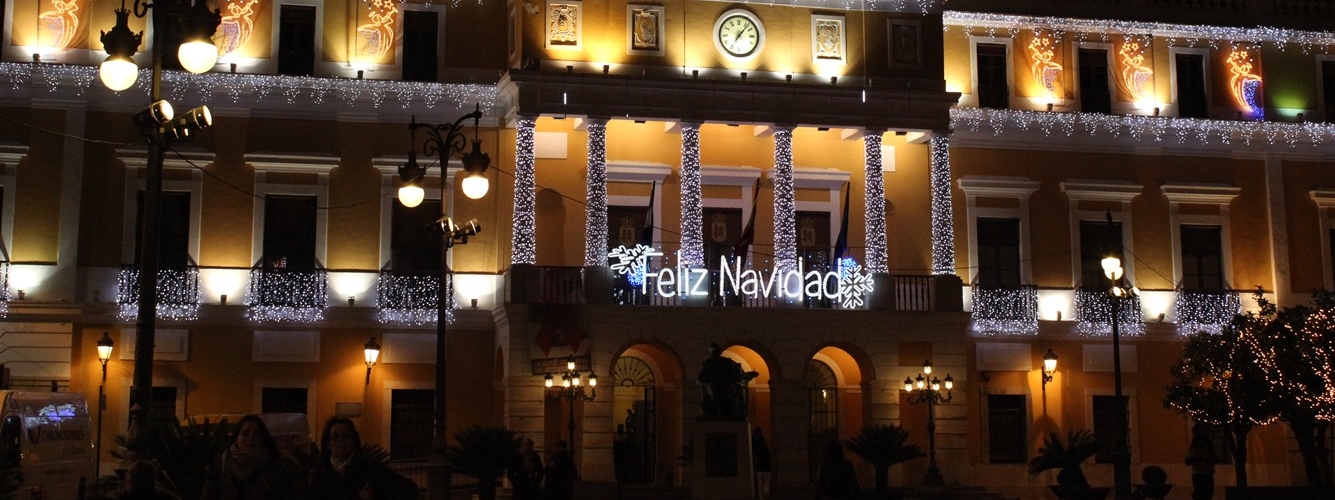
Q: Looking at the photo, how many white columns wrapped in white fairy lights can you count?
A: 6